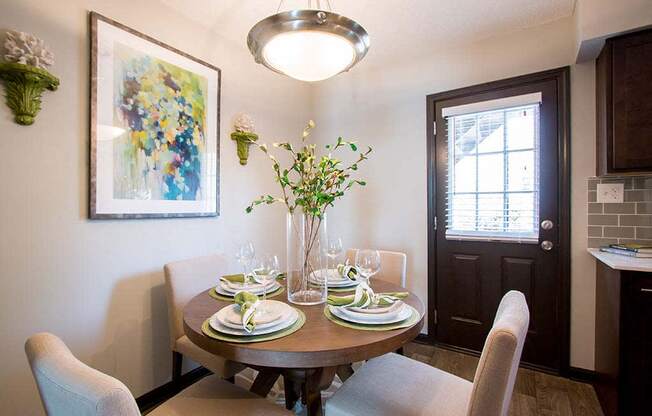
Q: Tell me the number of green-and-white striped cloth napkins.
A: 4